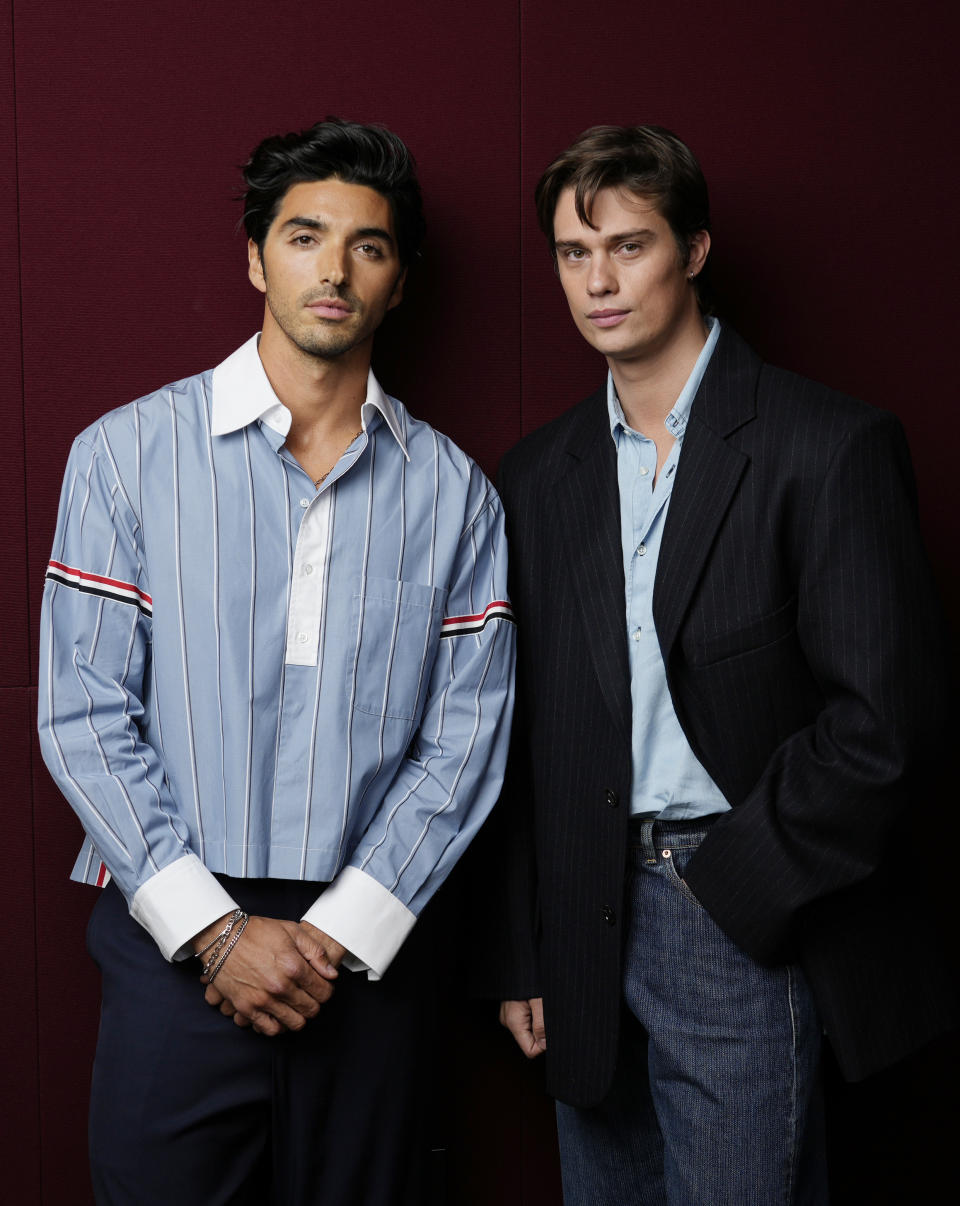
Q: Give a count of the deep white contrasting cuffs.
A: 2